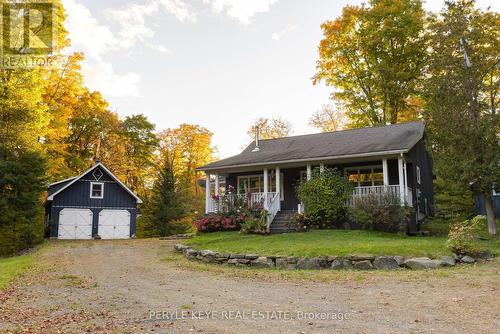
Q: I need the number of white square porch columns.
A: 8